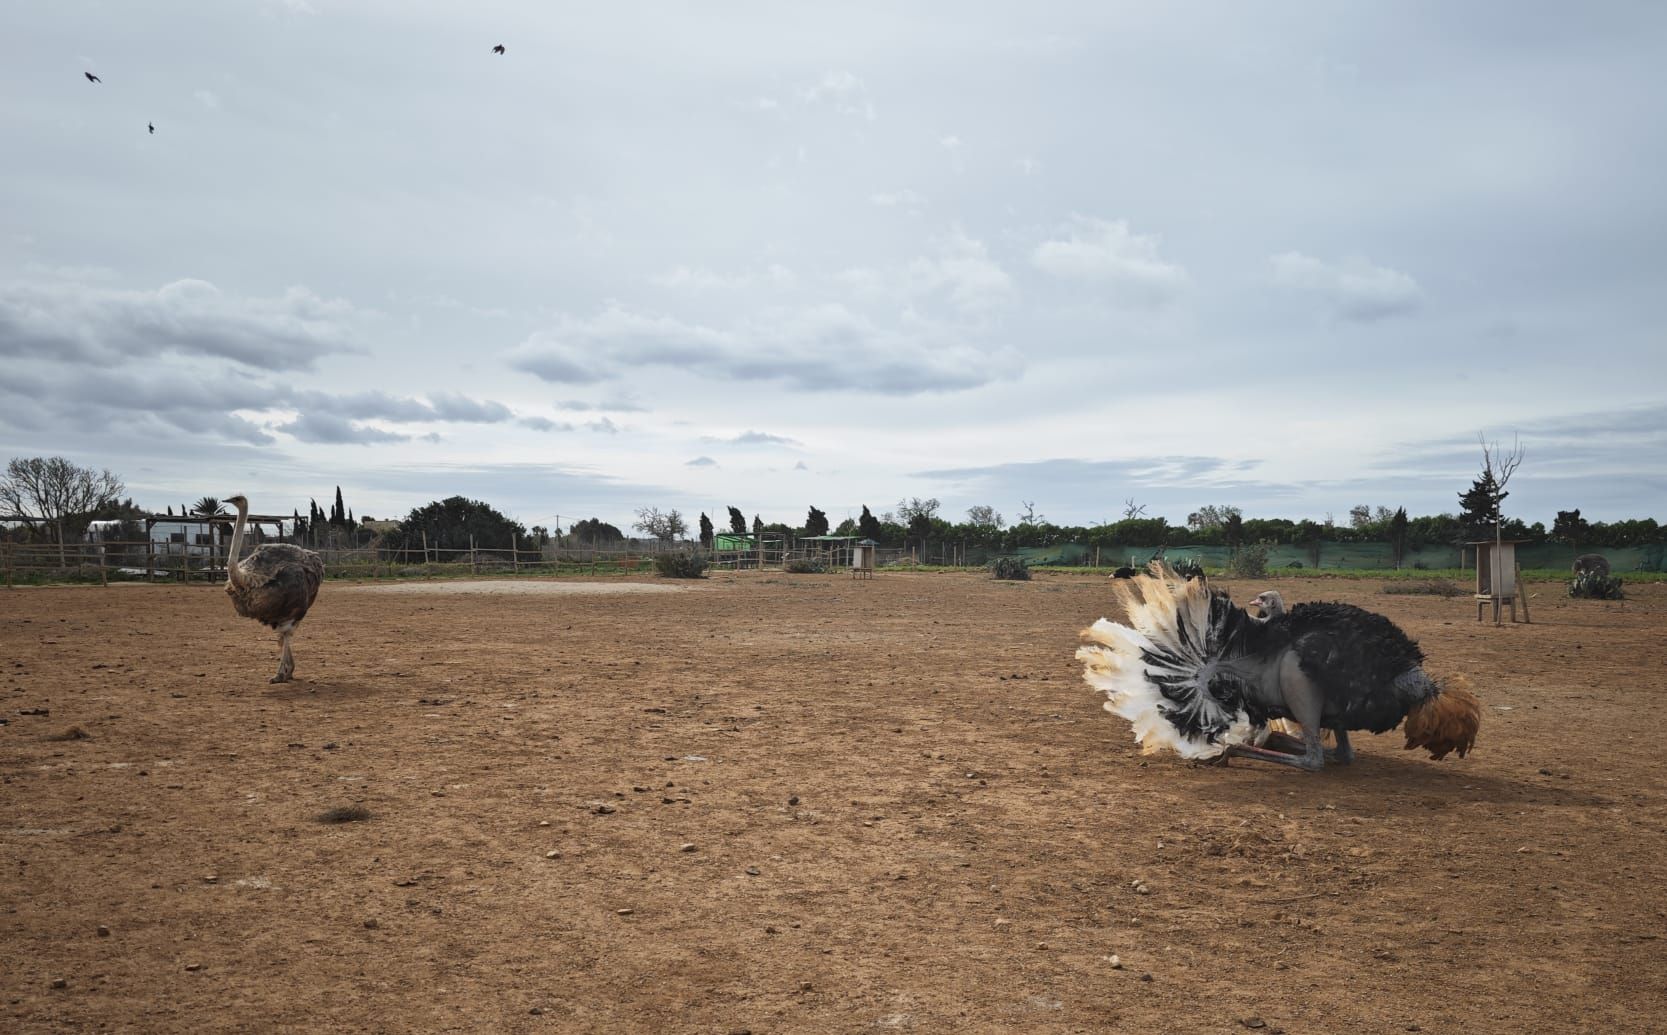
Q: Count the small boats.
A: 0